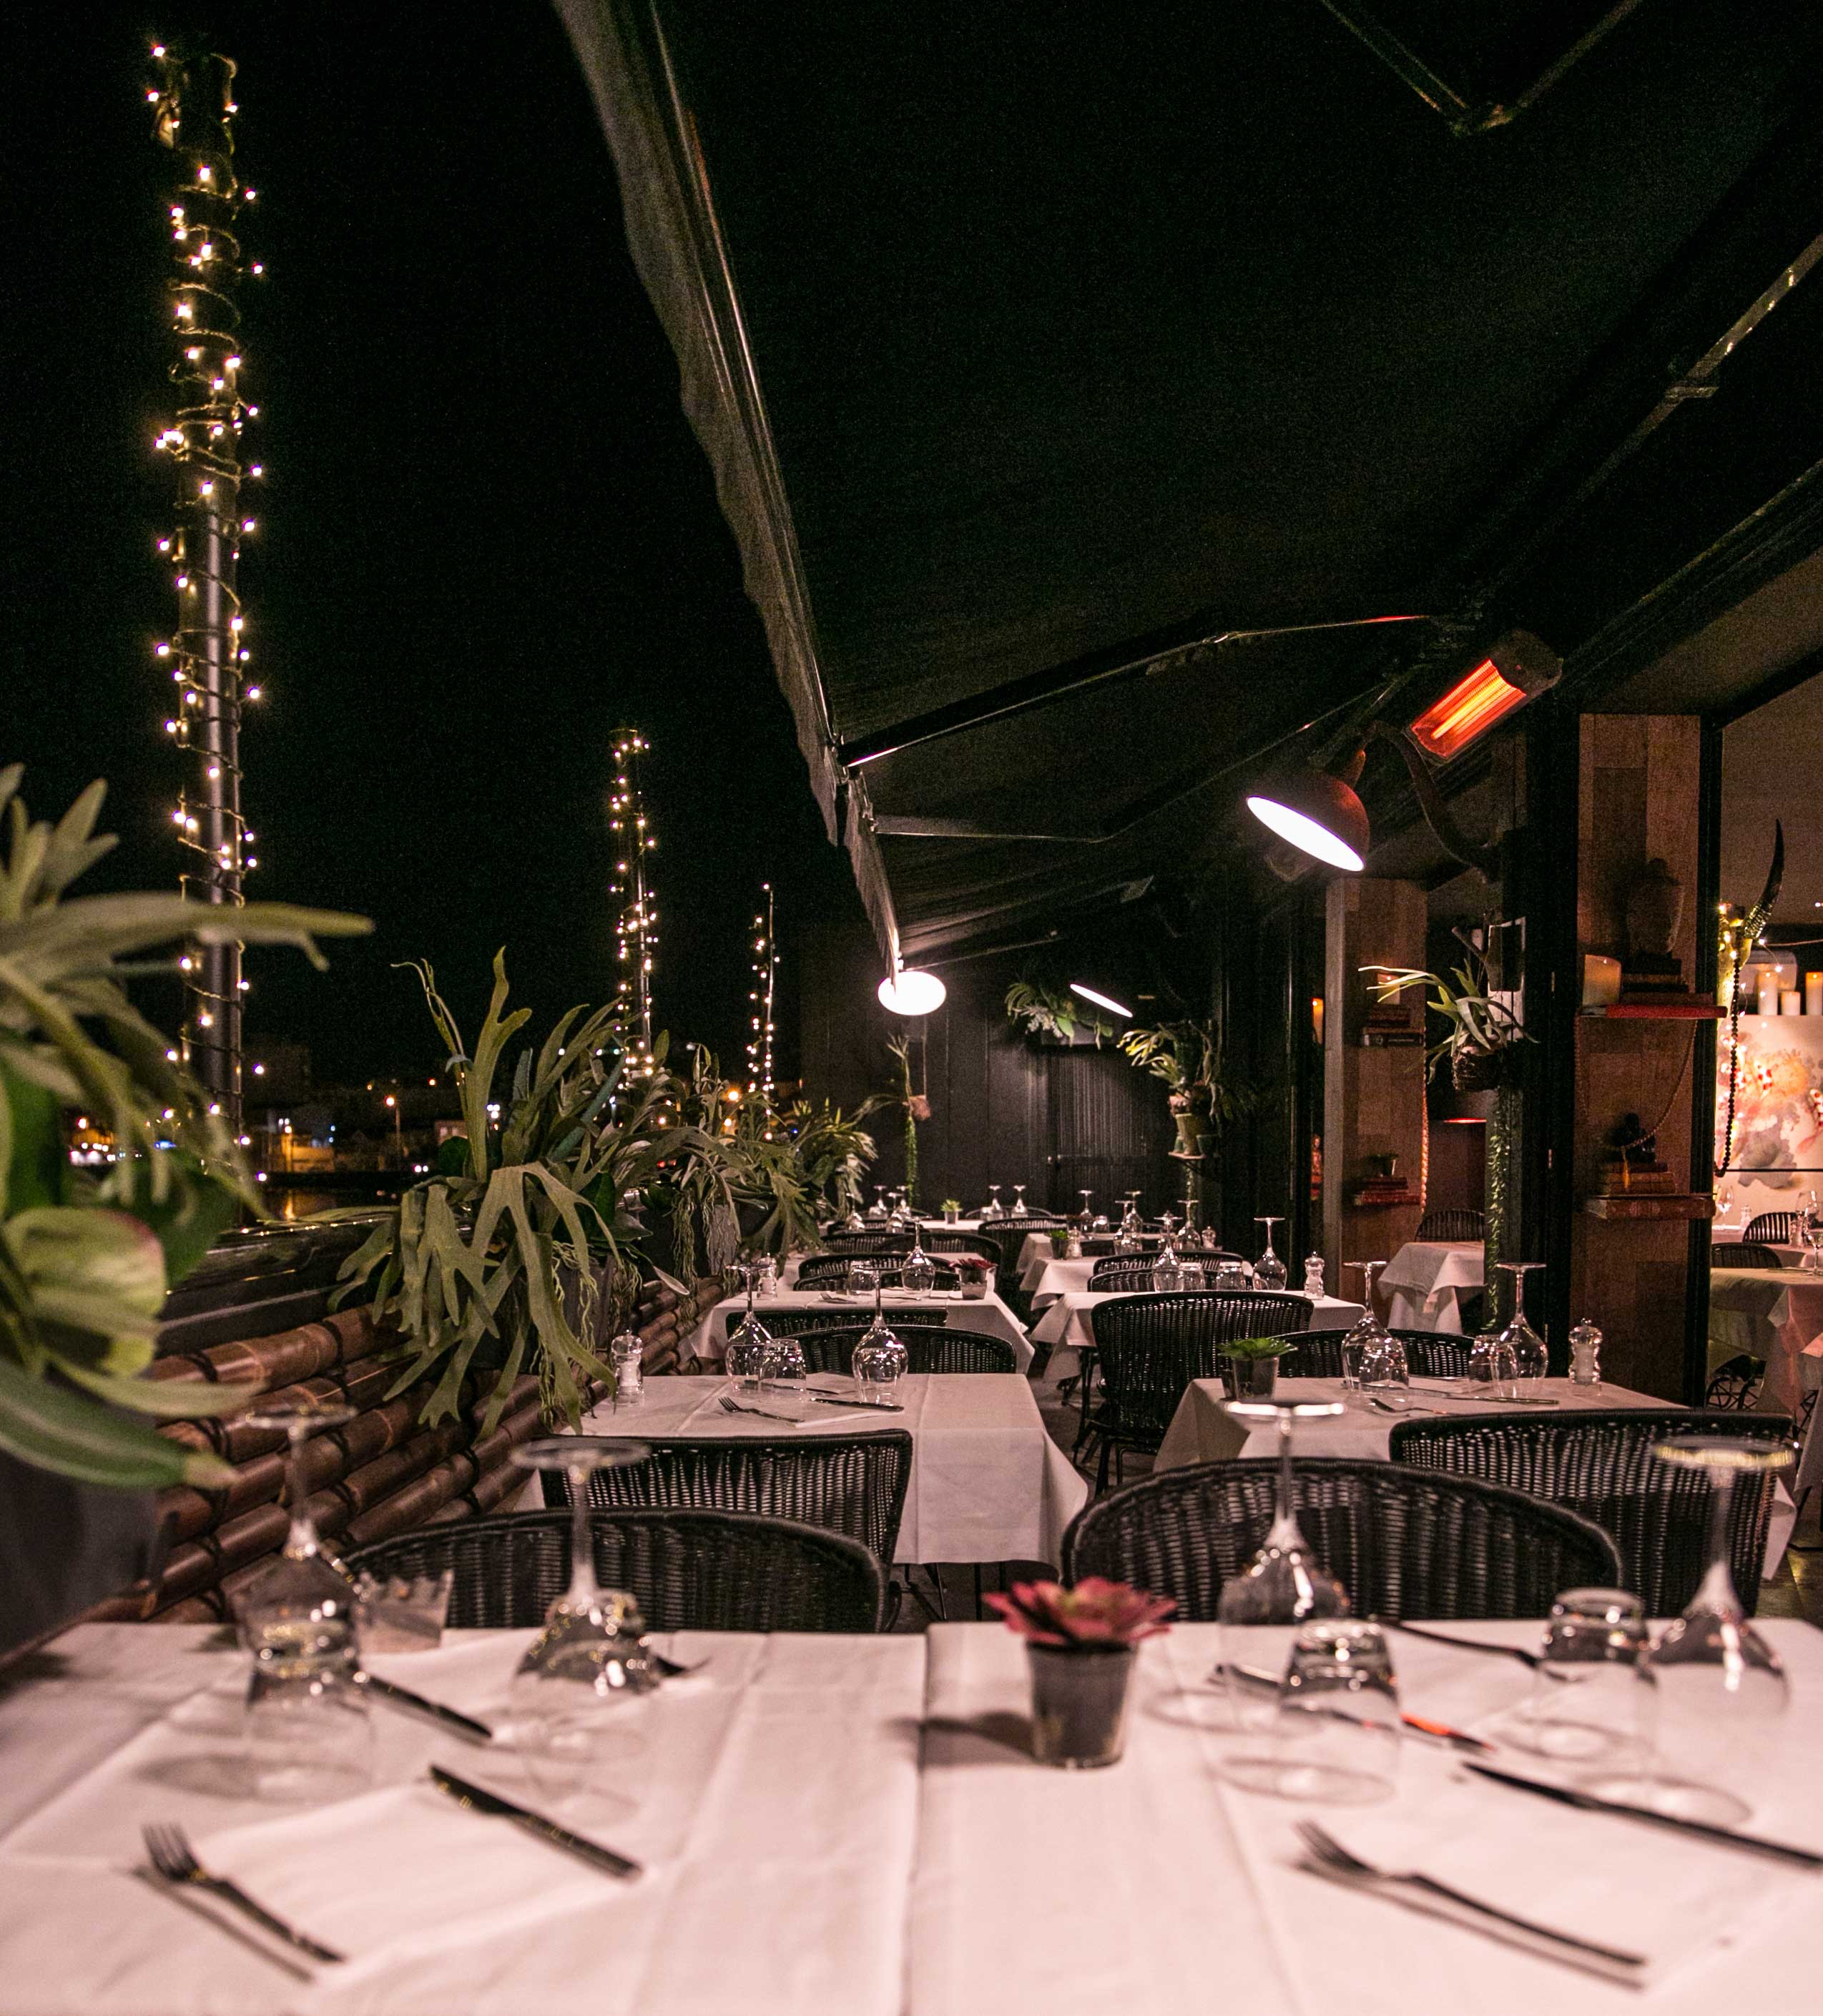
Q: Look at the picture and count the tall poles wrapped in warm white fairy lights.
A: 3